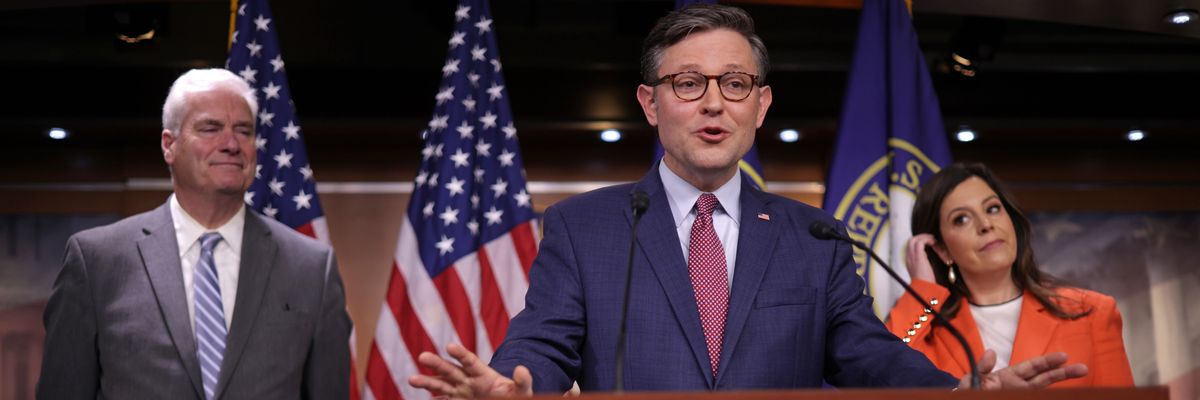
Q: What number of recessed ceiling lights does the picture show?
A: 6